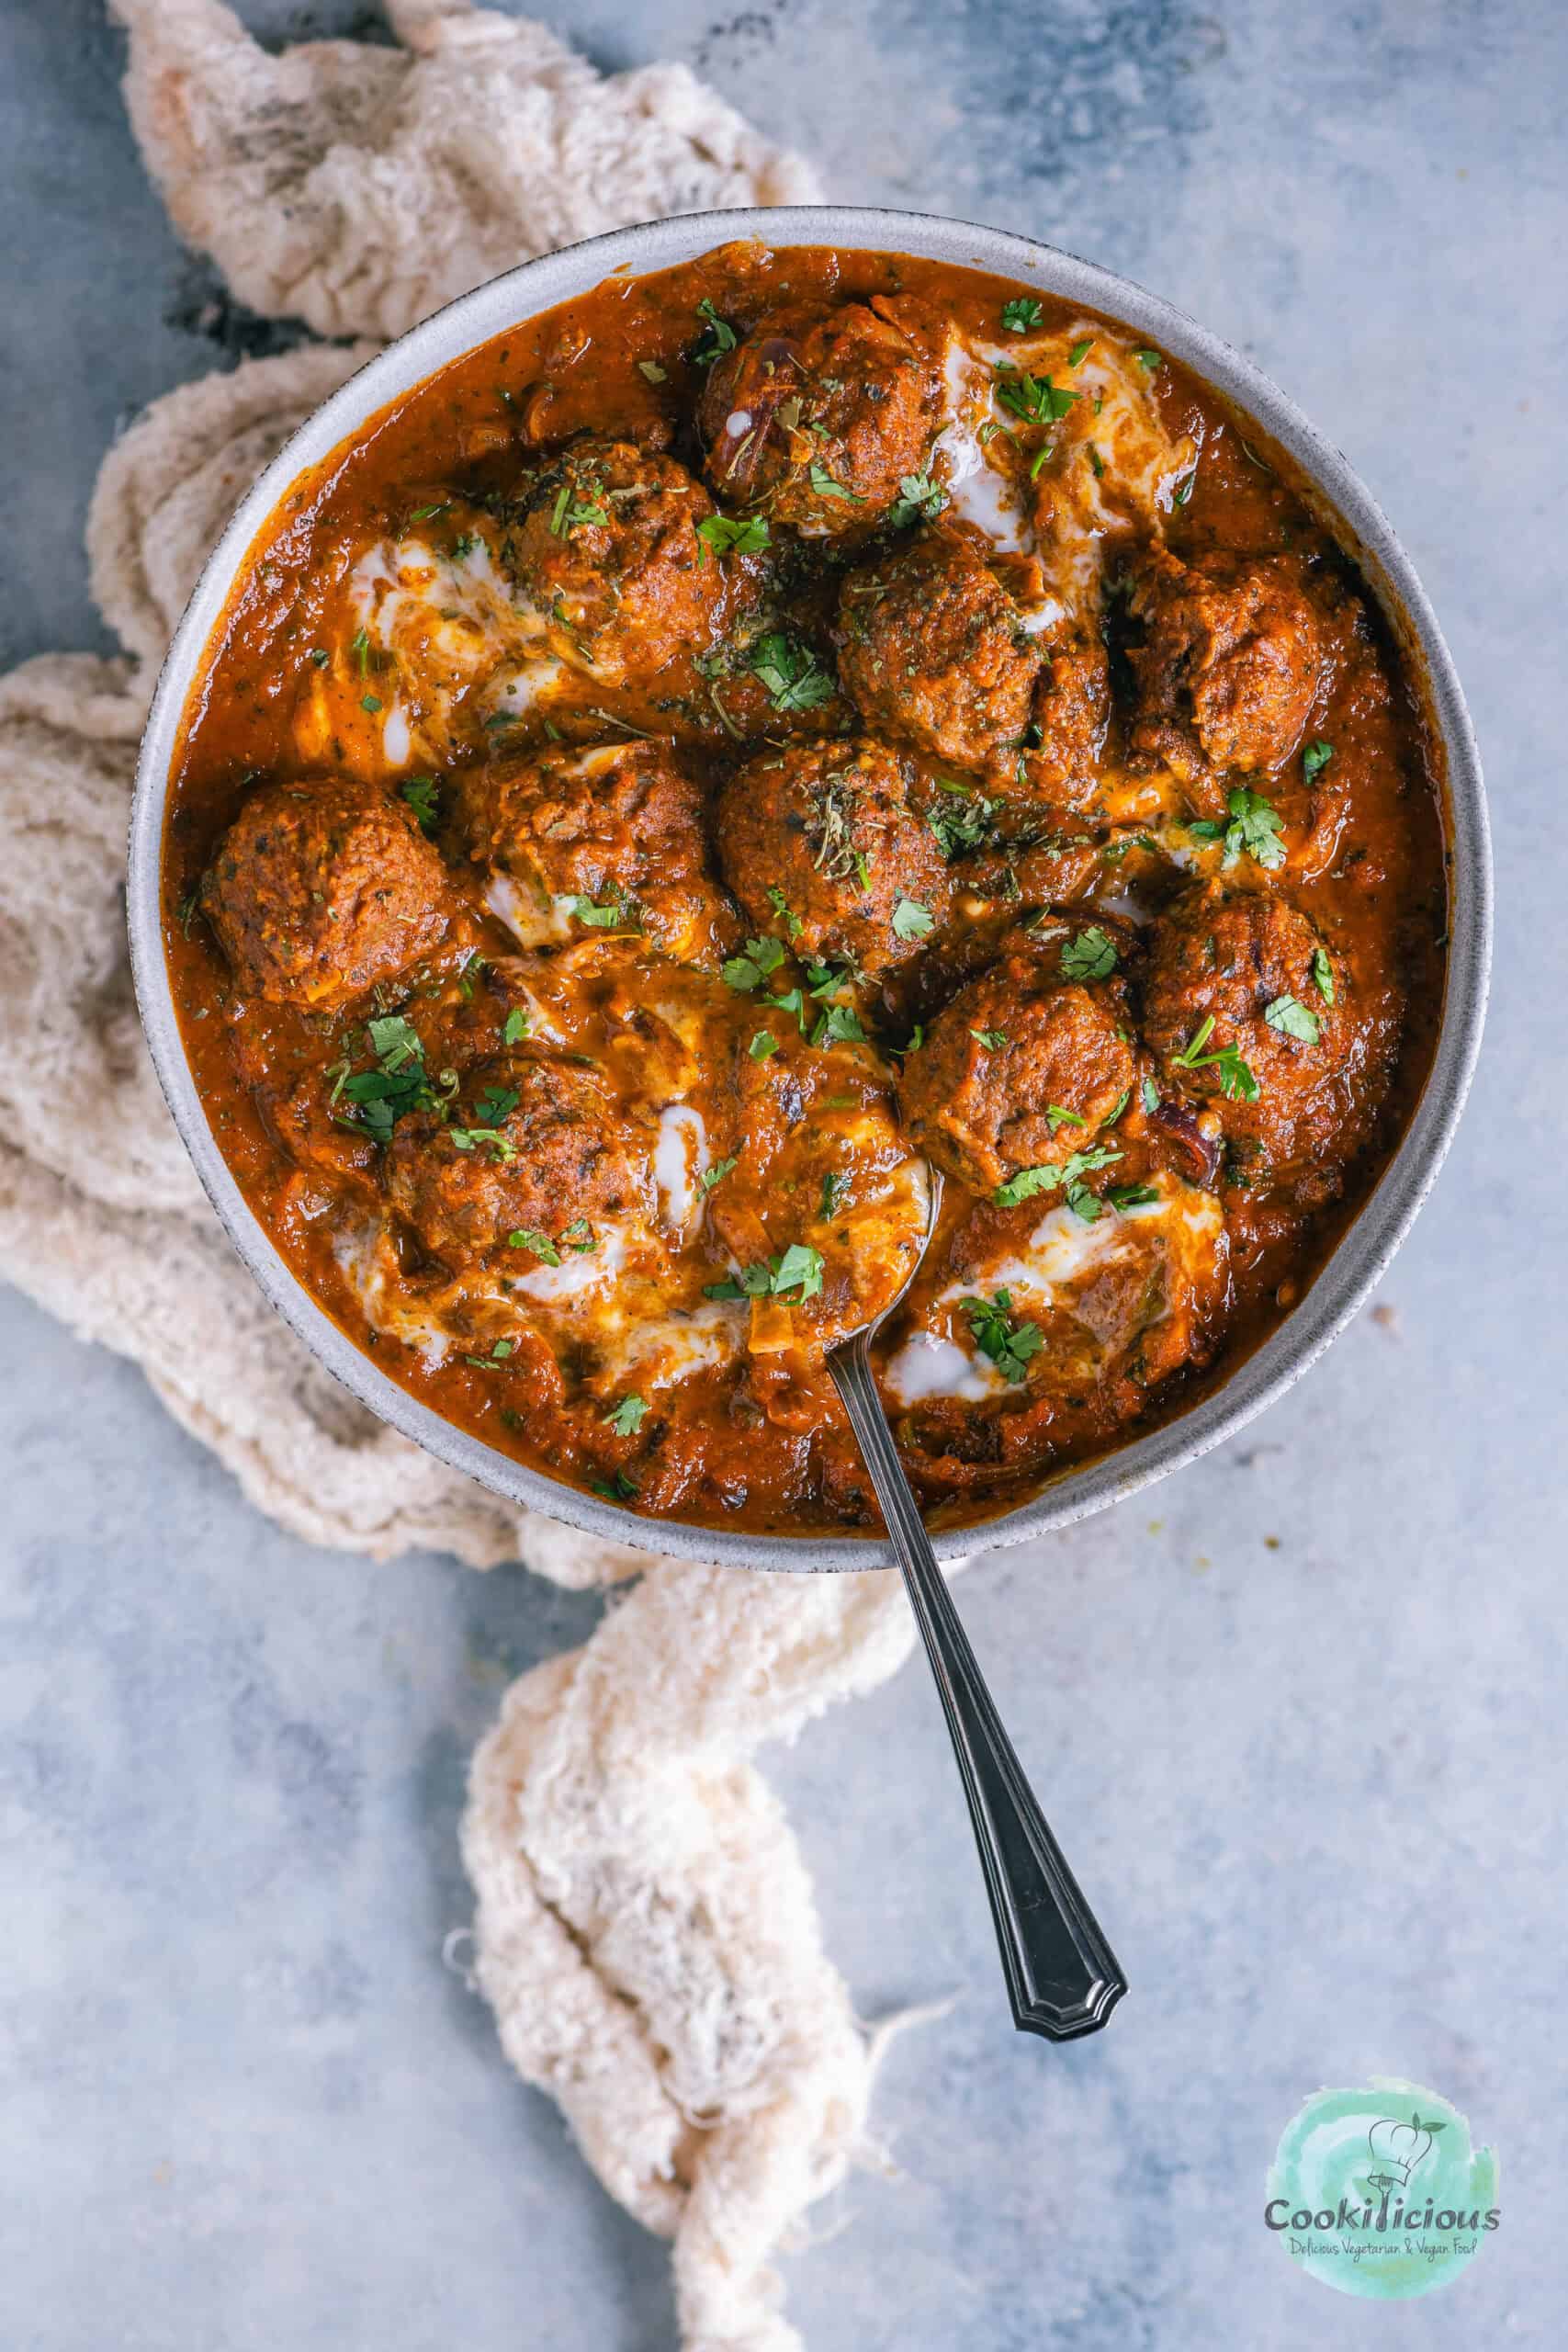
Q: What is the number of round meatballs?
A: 10